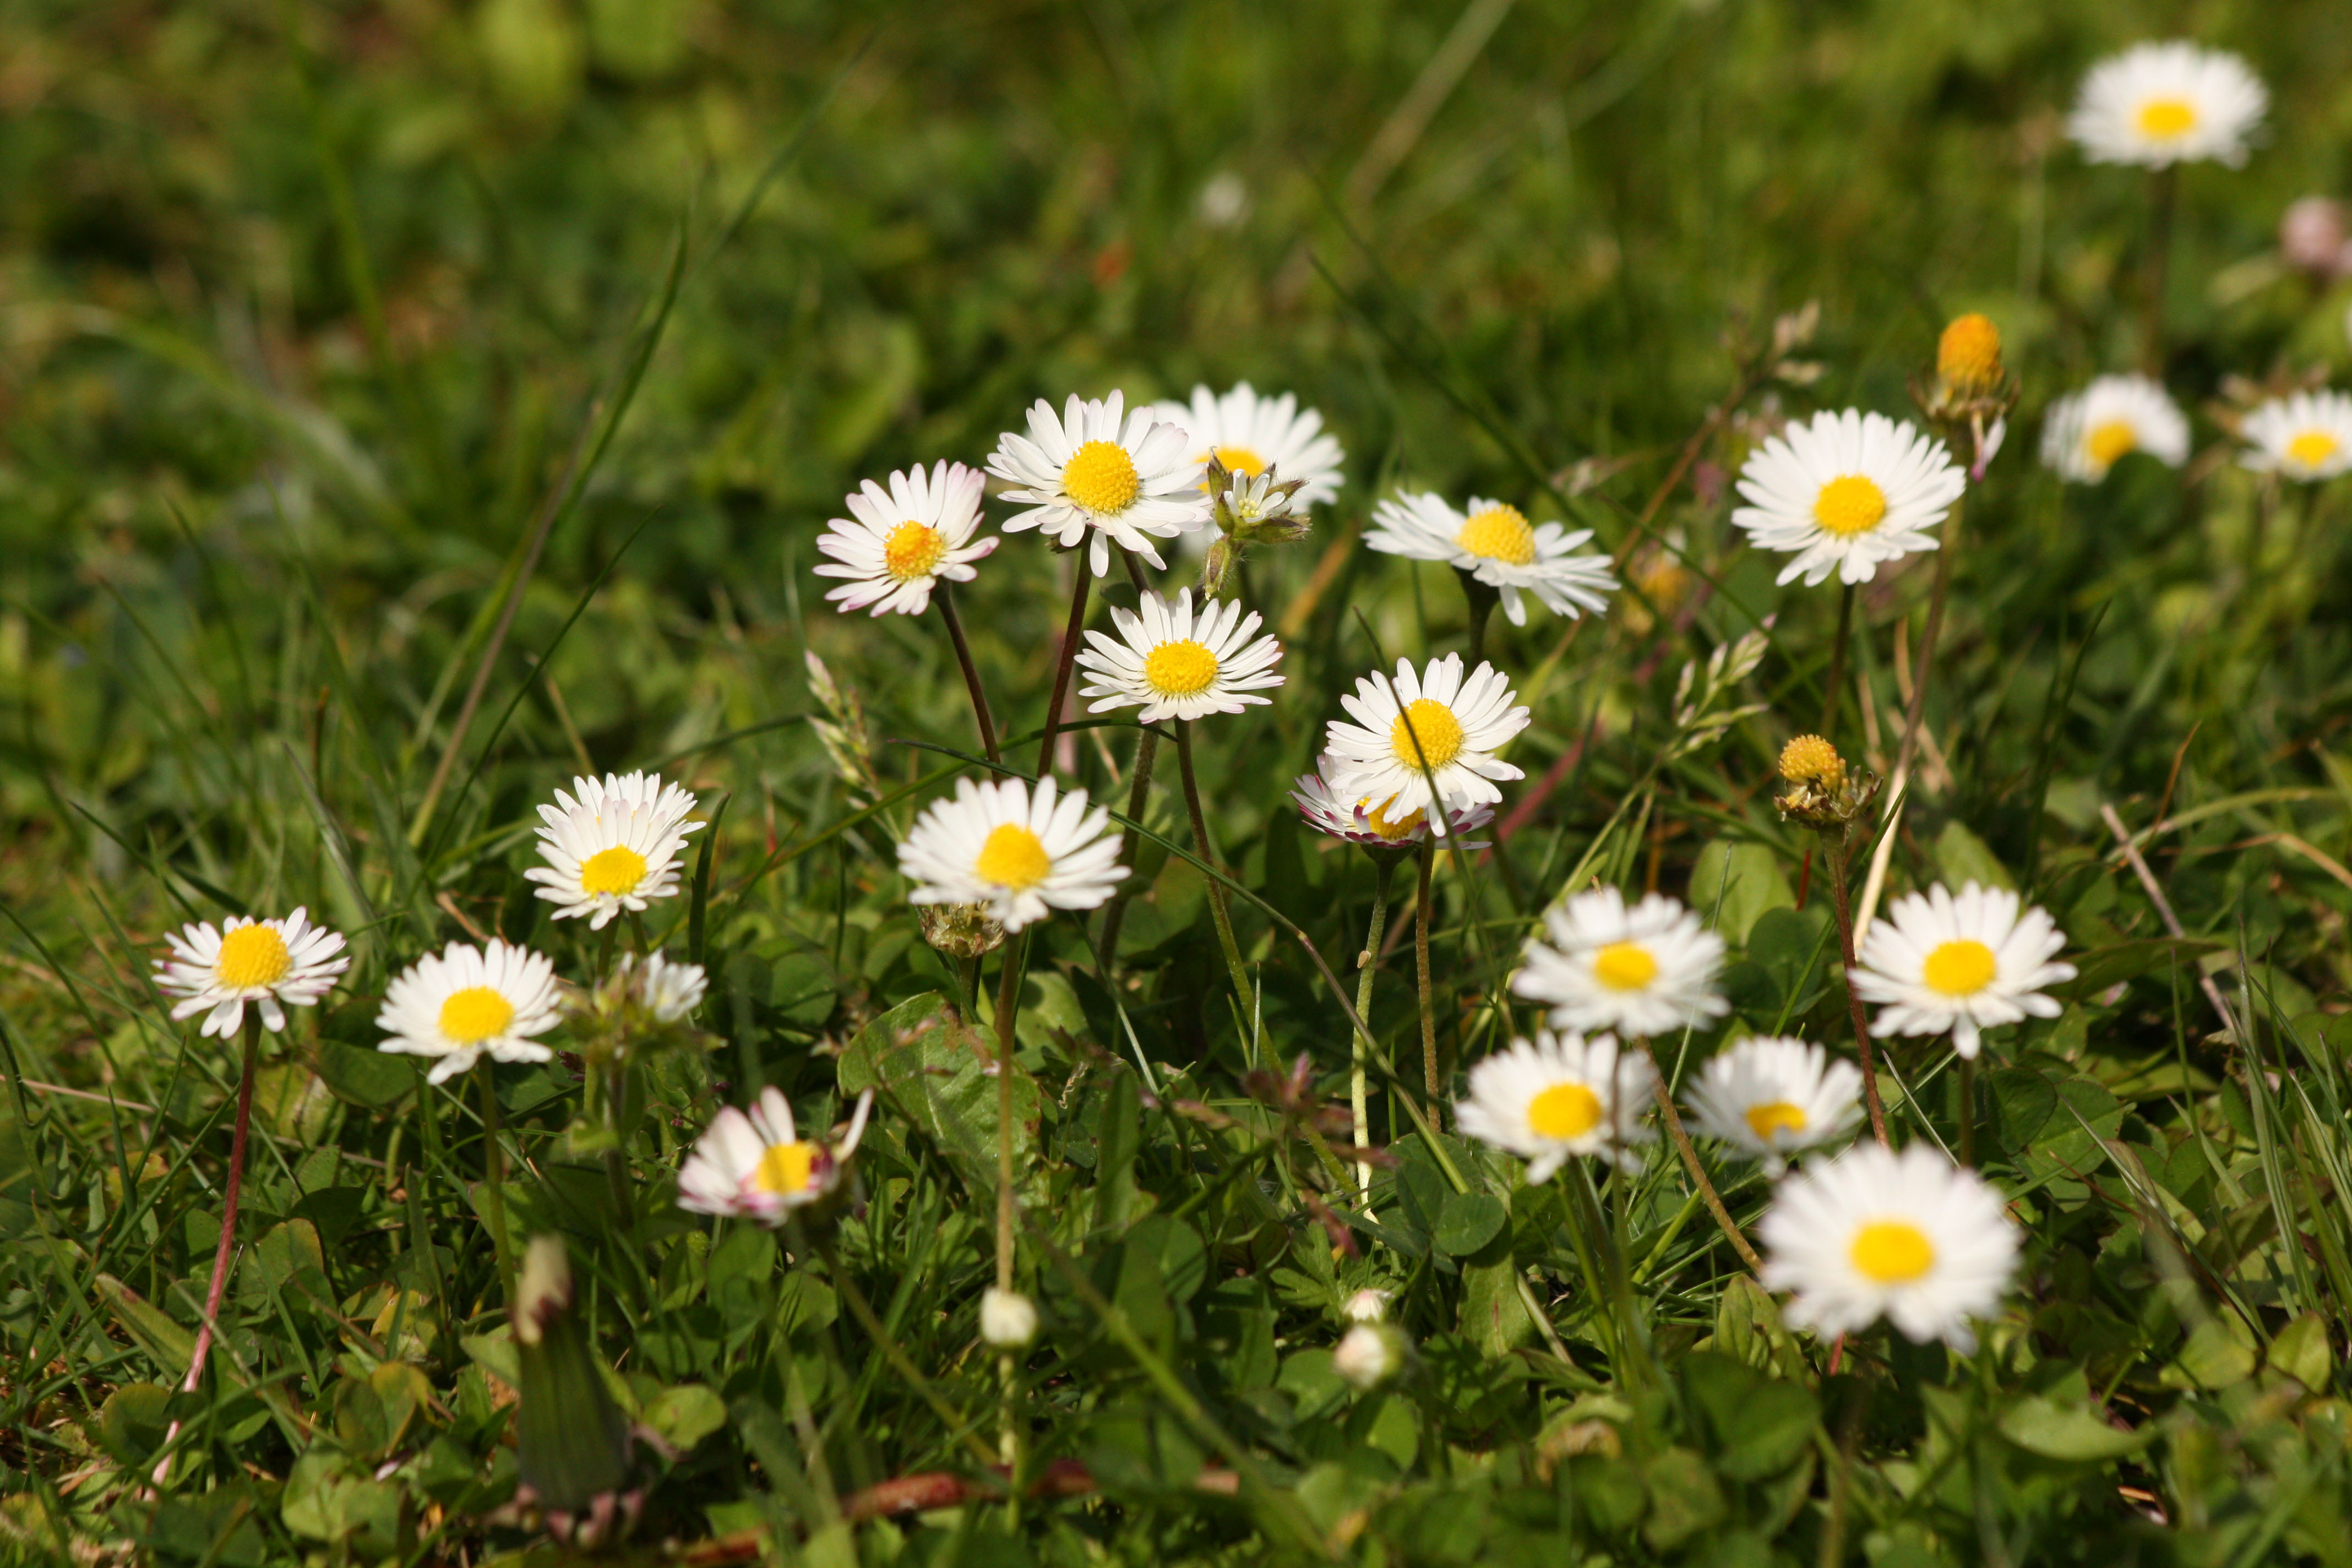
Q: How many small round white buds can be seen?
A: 3